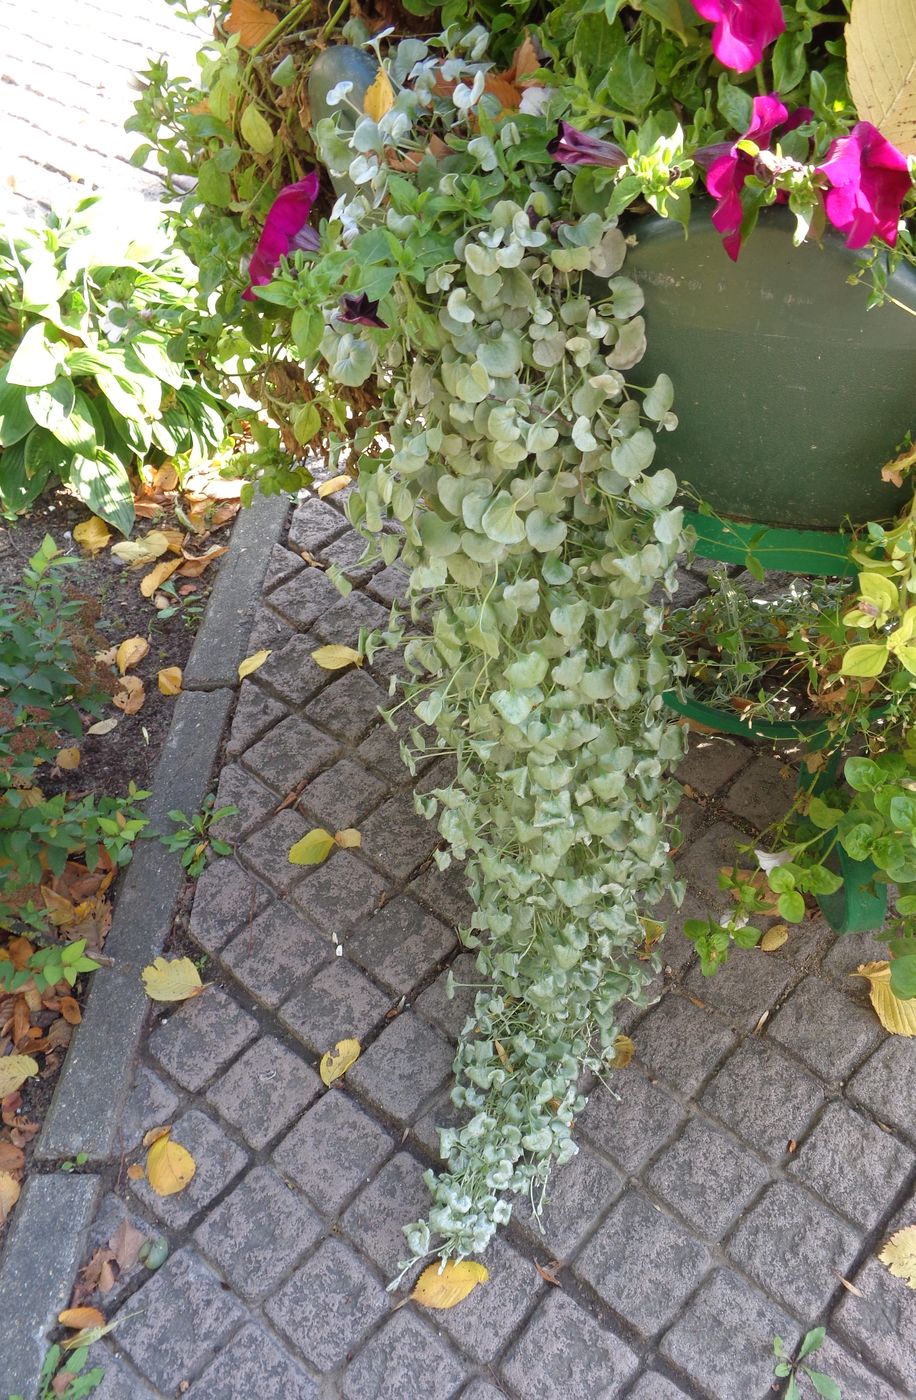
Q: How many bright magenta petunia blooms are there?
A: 4